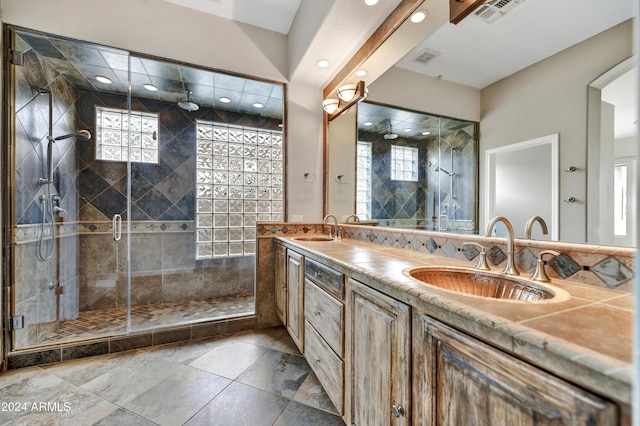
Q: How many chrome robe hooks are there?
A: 2